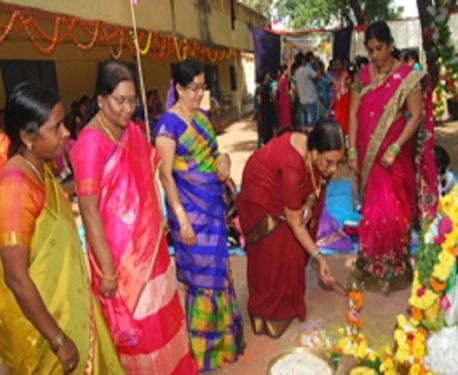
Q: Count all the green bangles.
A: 2